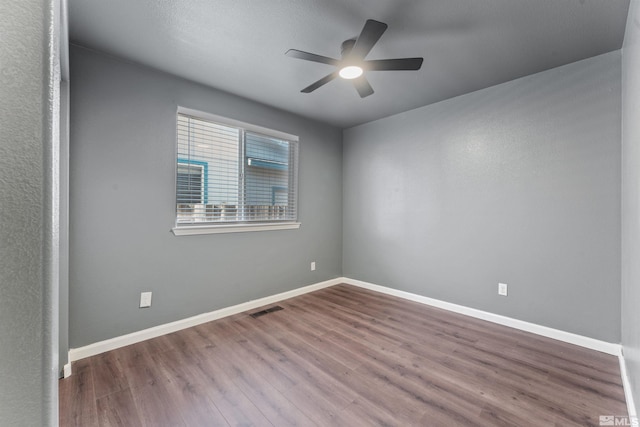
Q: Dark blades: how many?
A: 5